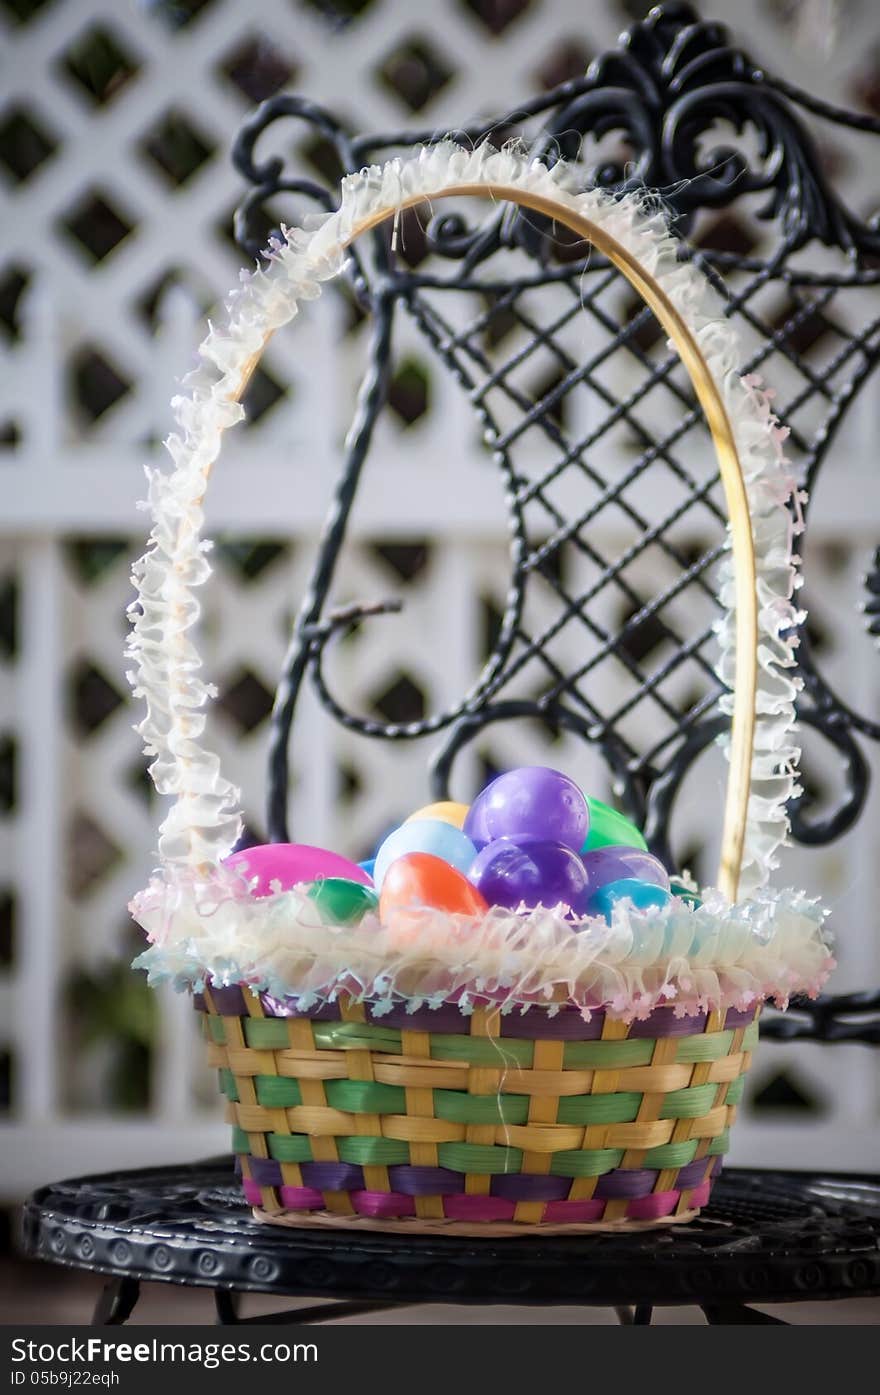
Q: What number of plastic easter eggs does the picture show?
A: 12